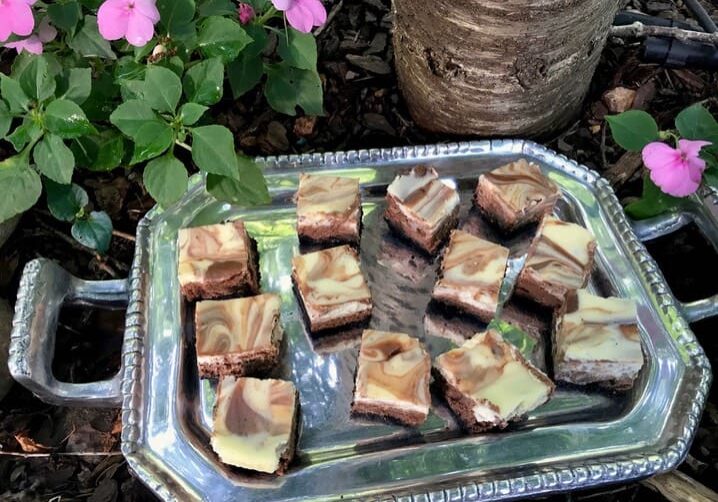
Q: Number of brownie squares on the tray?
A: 12